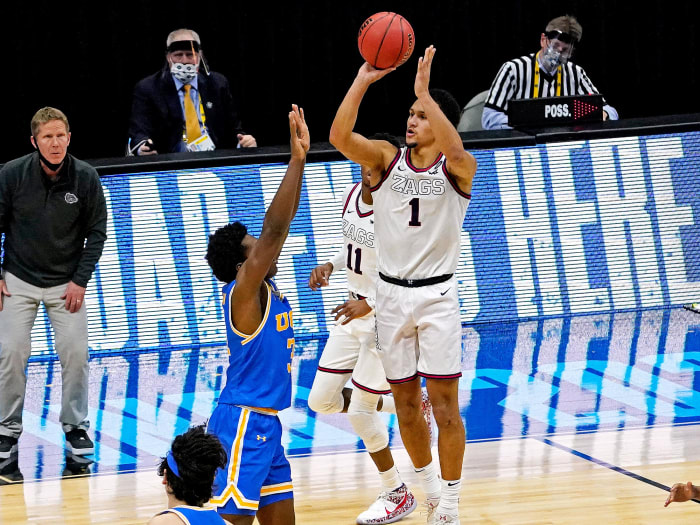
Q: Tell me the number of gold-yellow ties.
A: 1